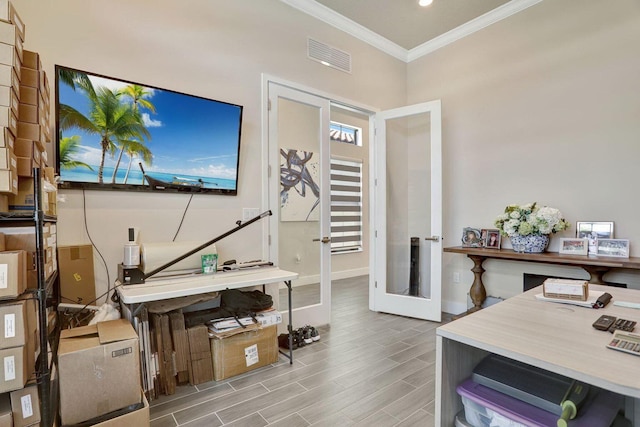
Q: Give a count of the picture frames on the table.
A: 5